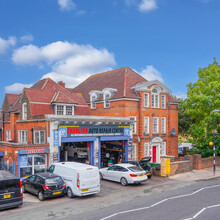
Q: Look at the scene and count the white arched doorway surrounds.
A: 1